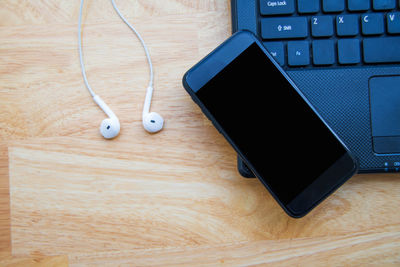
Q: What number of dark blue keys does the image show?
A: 15